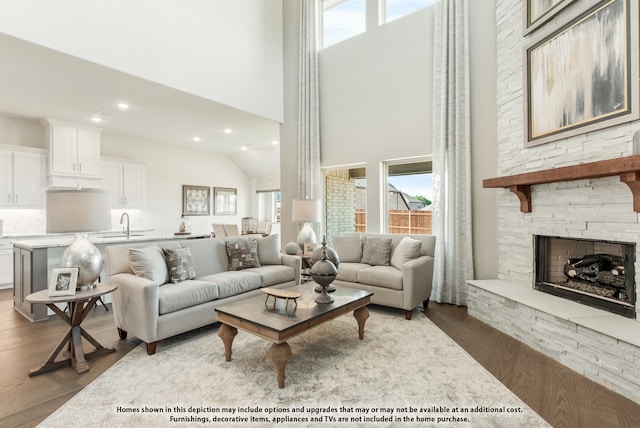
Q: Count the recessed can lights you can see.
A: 6